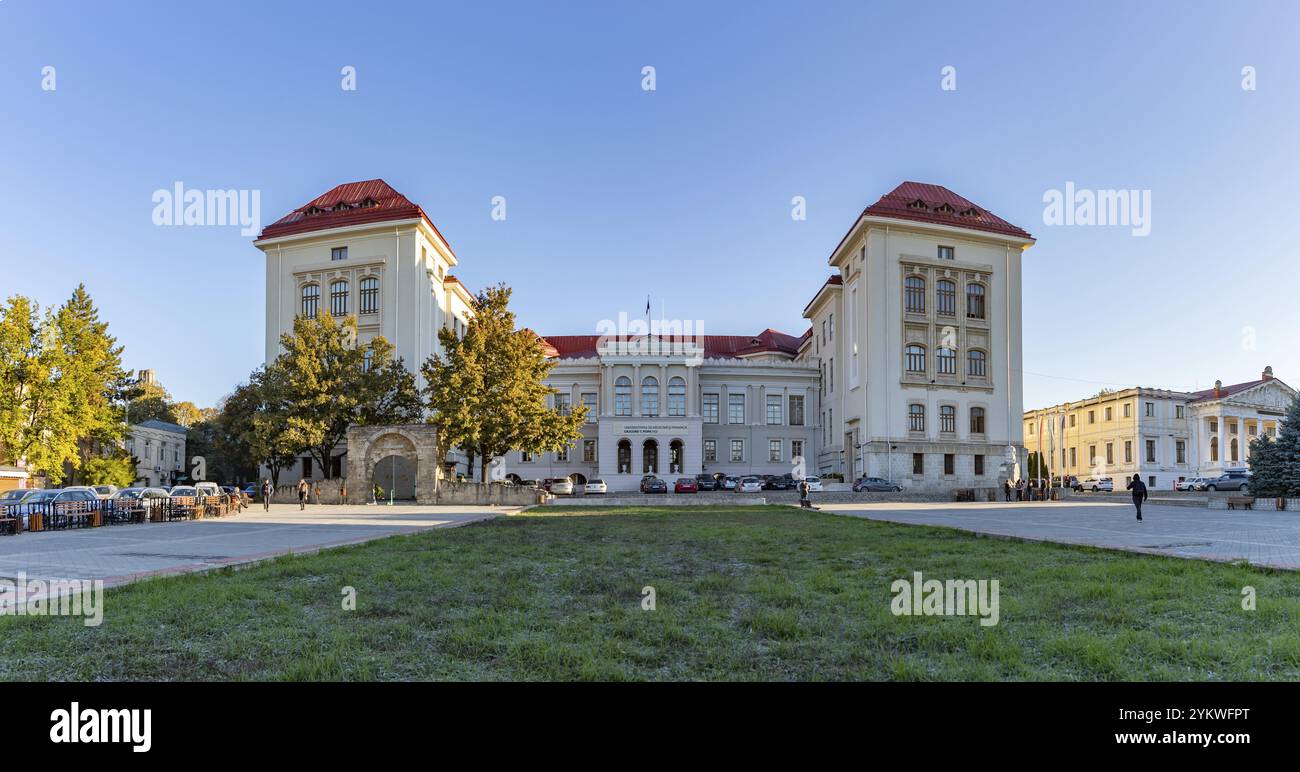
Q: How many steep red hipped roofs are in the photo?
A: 2